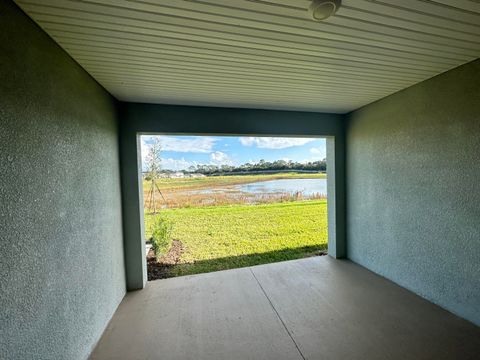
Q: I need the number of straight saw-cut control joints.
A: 1